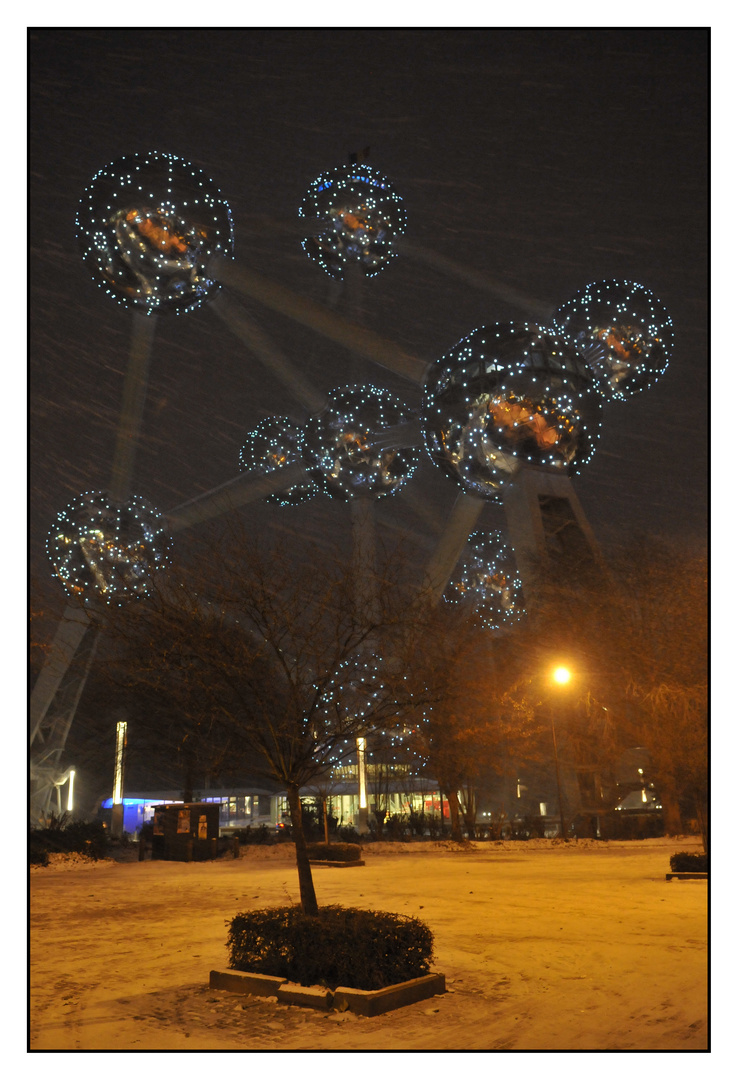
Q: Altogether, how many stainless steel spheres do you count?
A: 9